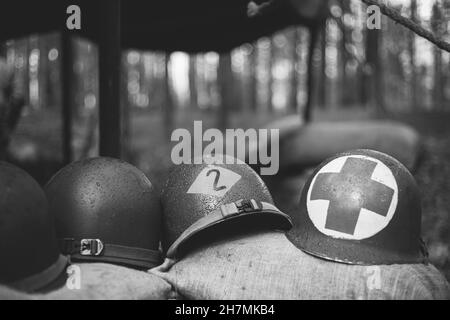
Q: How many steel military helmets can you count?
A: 4